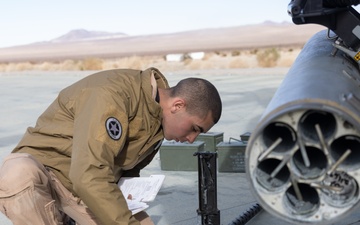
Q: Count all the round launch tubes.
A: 7